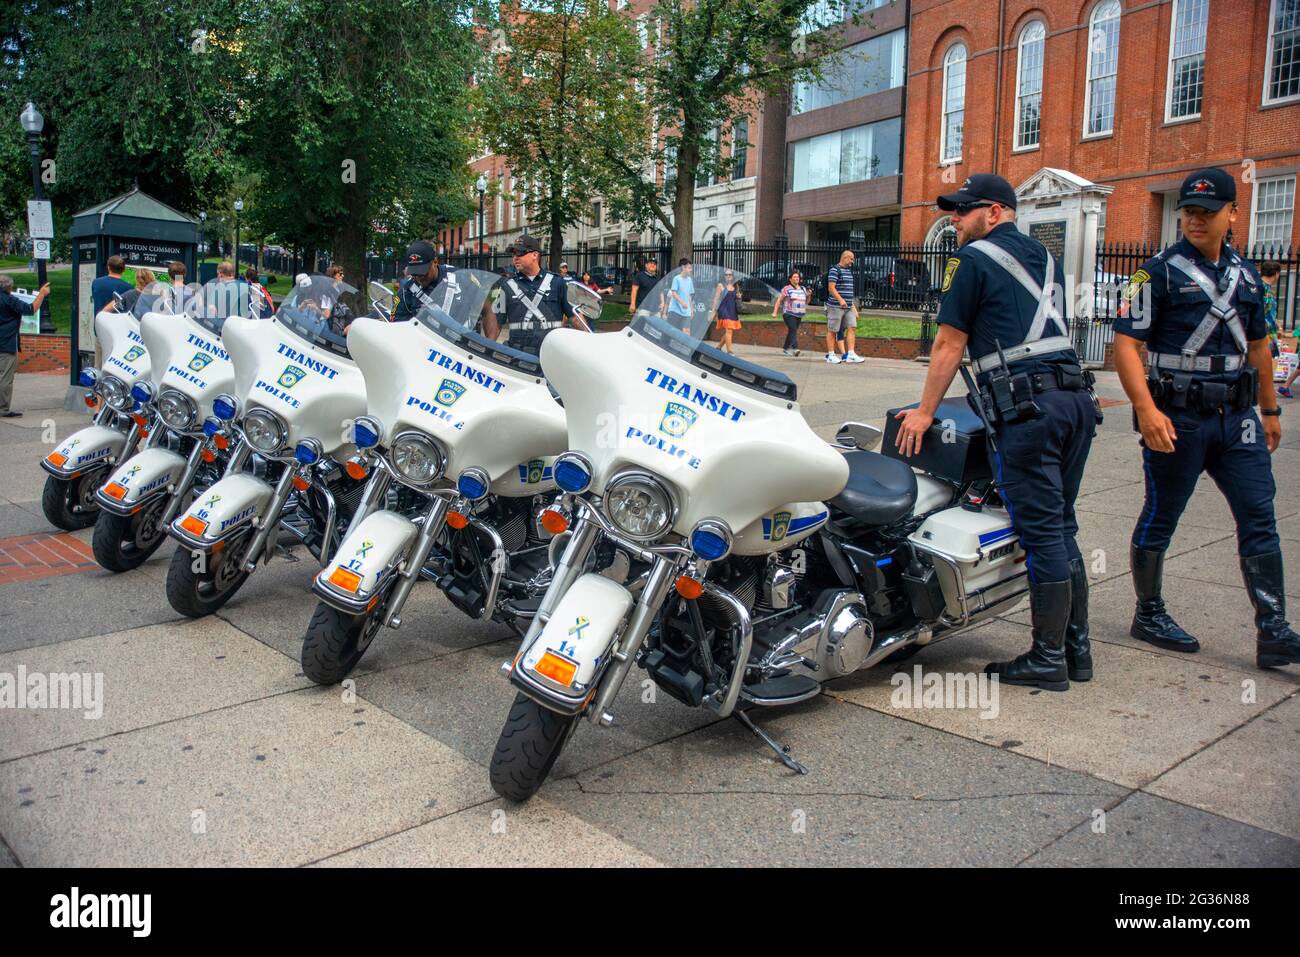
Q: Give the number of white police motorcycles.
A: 5